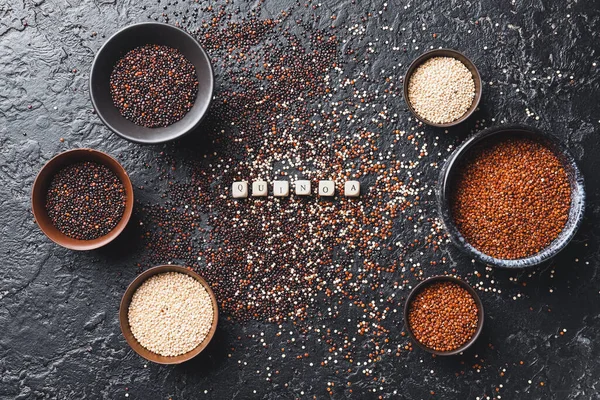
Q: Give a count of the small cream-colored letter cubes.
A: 6